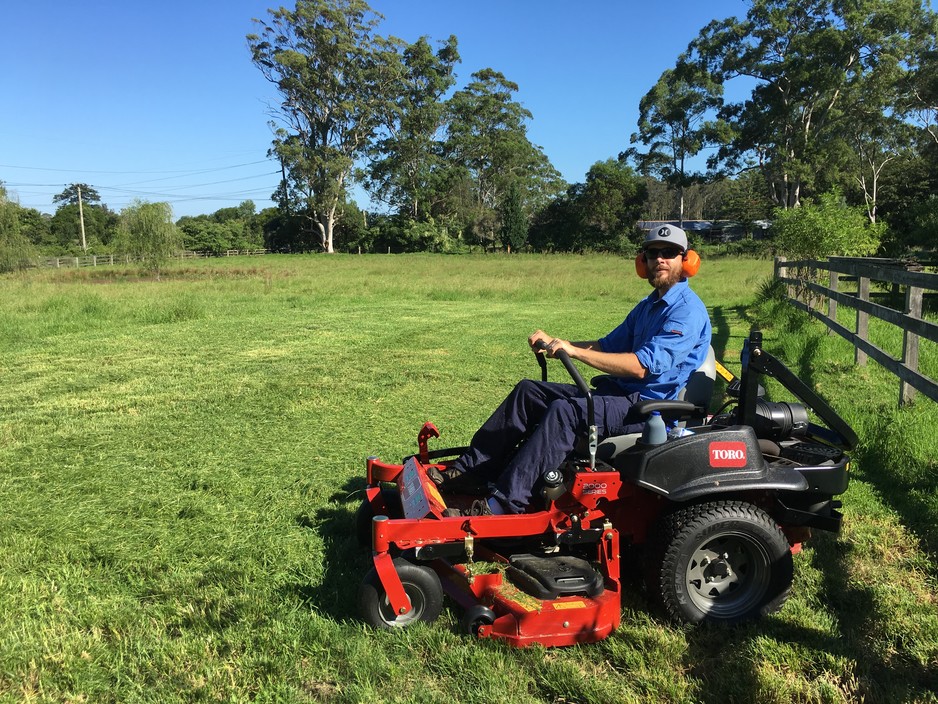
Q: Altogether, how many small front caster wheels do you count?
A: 2